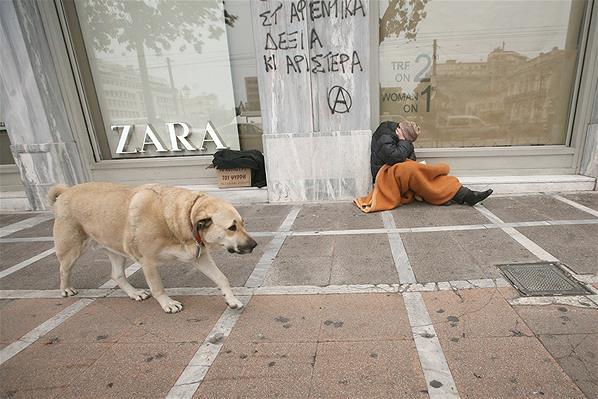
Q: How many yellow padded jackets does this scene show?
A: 0